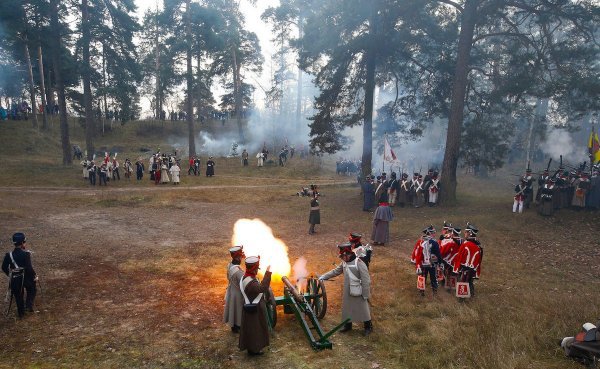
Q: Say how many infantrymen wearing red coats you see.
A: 4